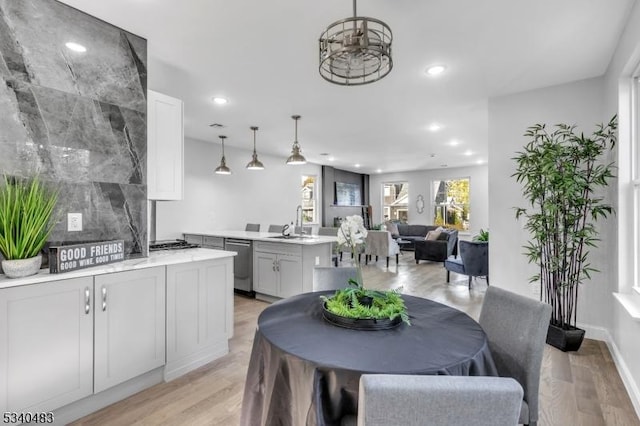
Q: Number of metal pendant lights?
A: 3